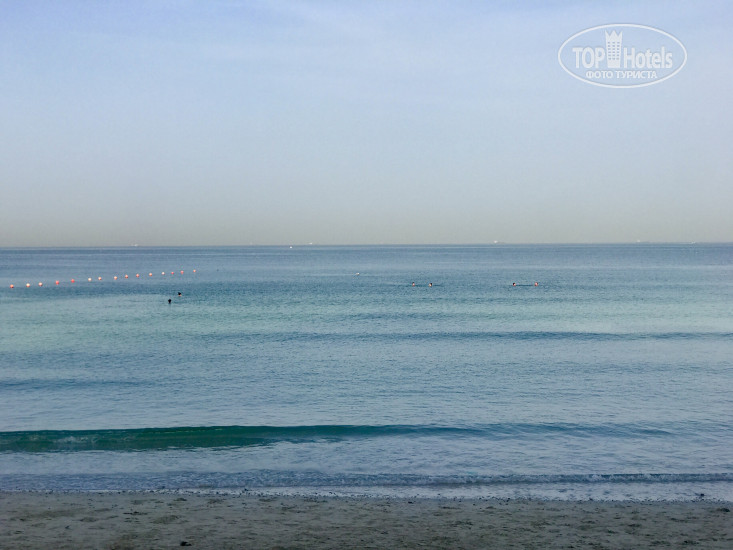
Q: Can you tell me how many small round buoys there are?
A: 15